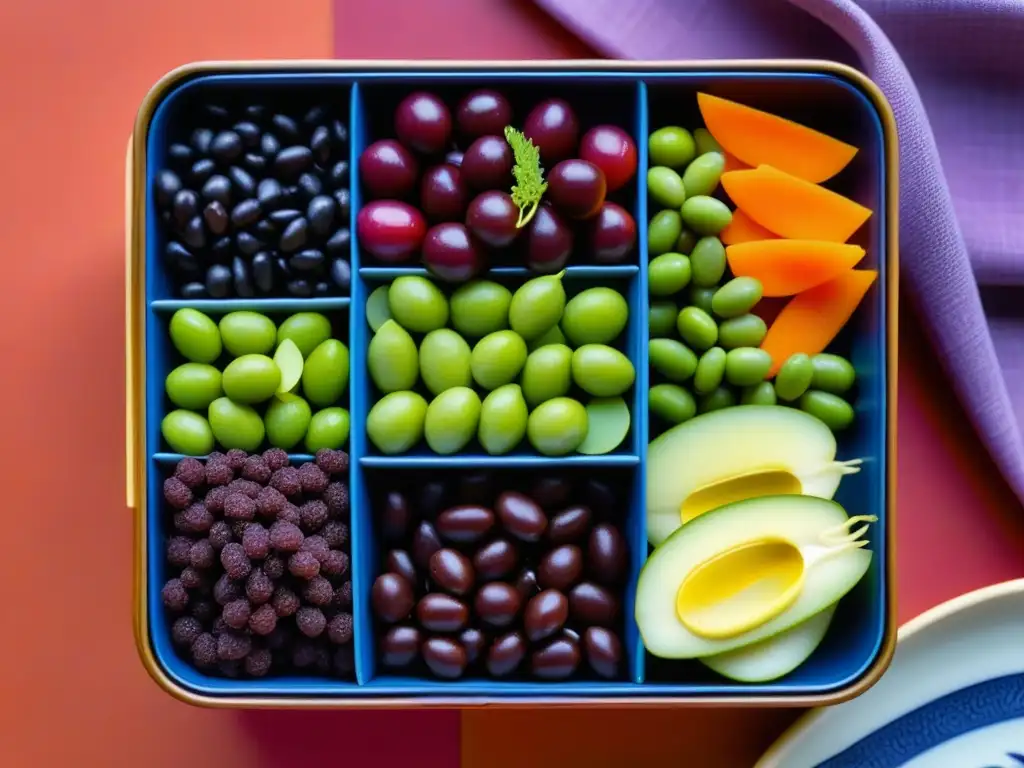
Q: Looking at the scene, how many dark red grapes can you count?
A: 13